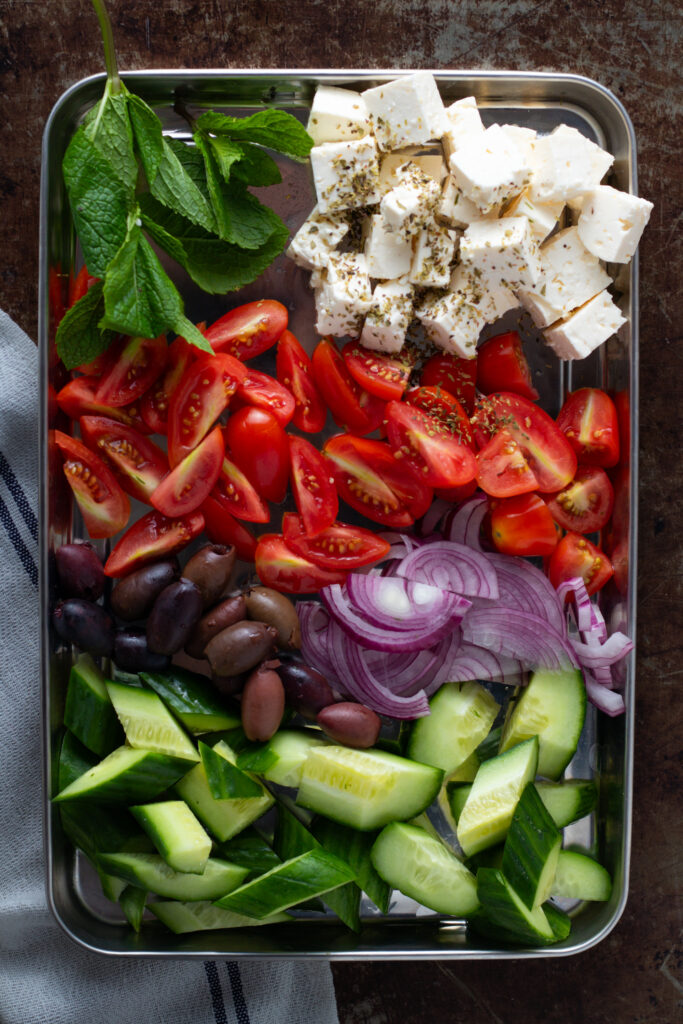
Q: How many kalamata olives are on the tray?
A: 13